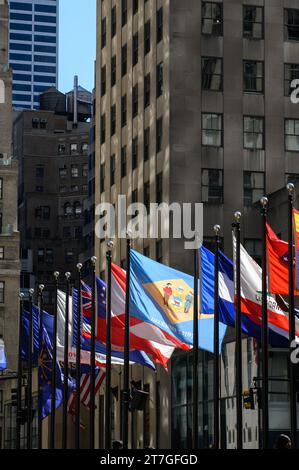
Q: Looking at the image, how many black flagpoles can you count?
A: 14